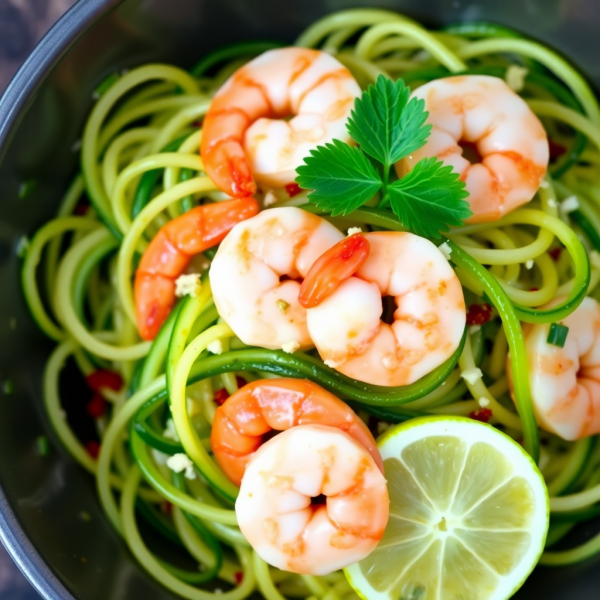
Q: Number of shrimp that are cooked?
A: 8